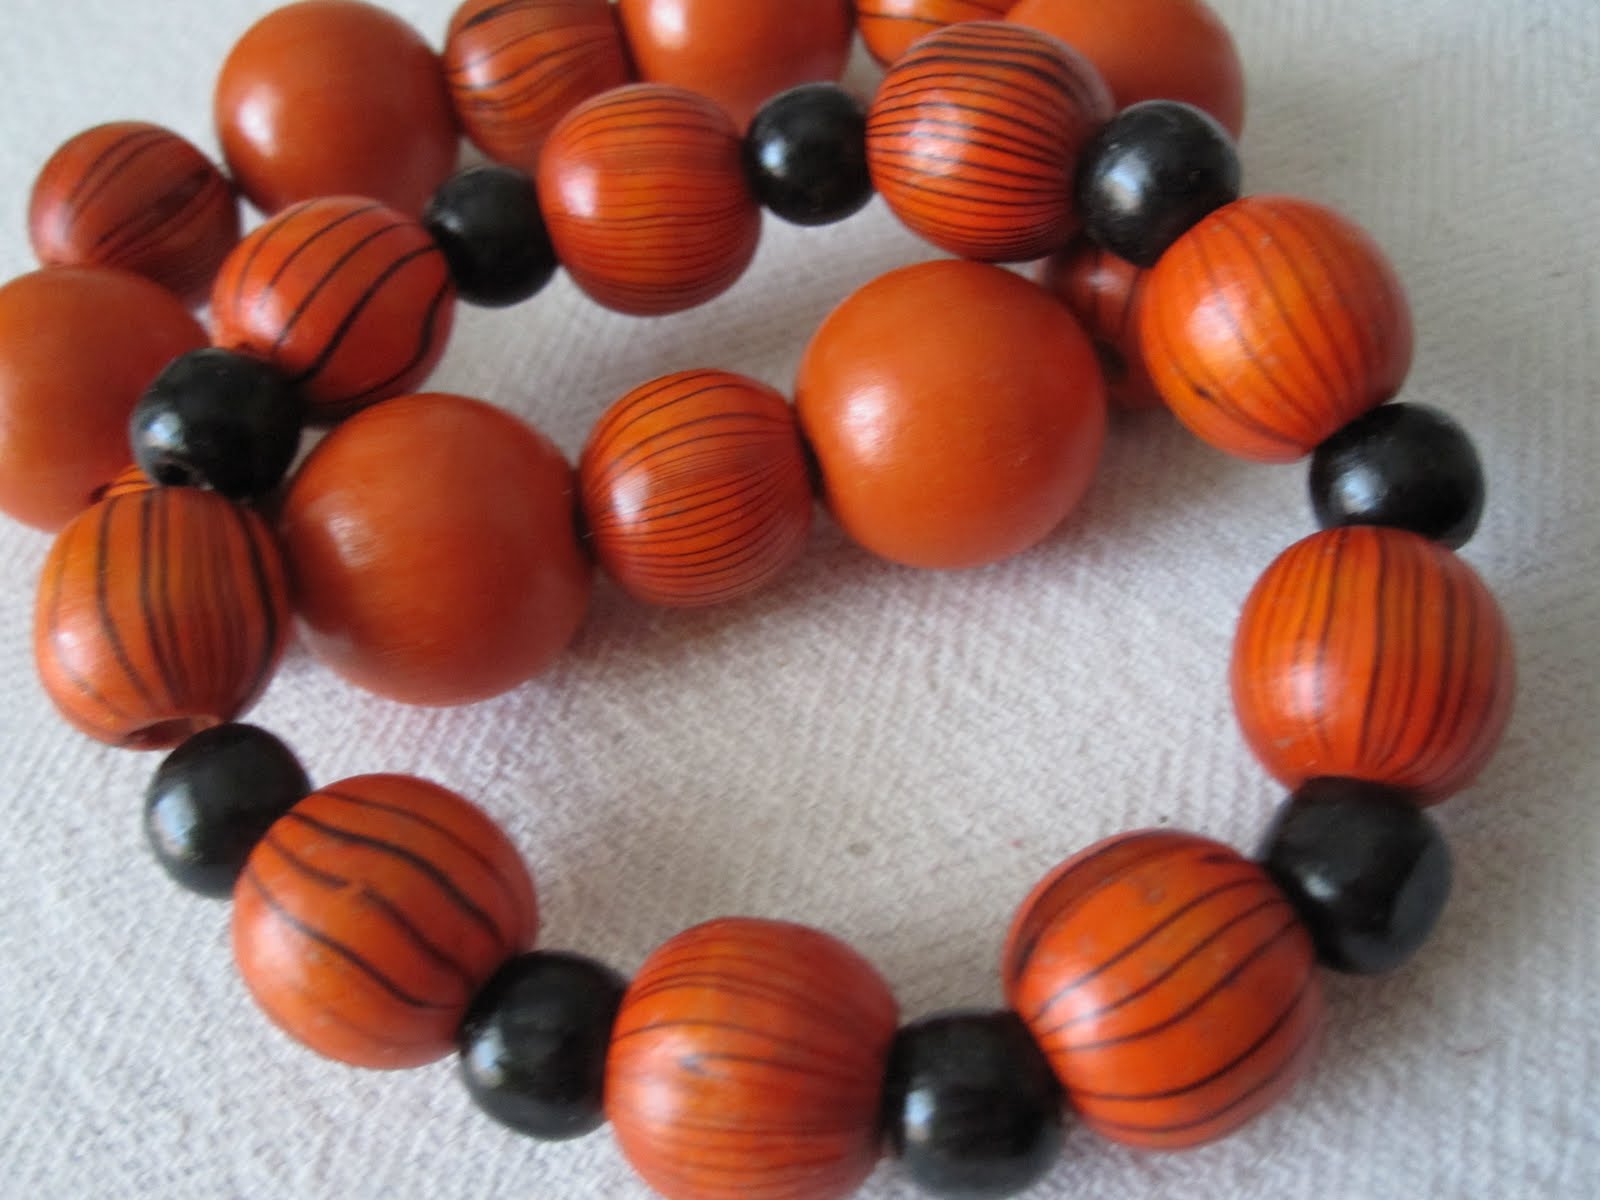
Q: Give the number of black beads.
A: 9